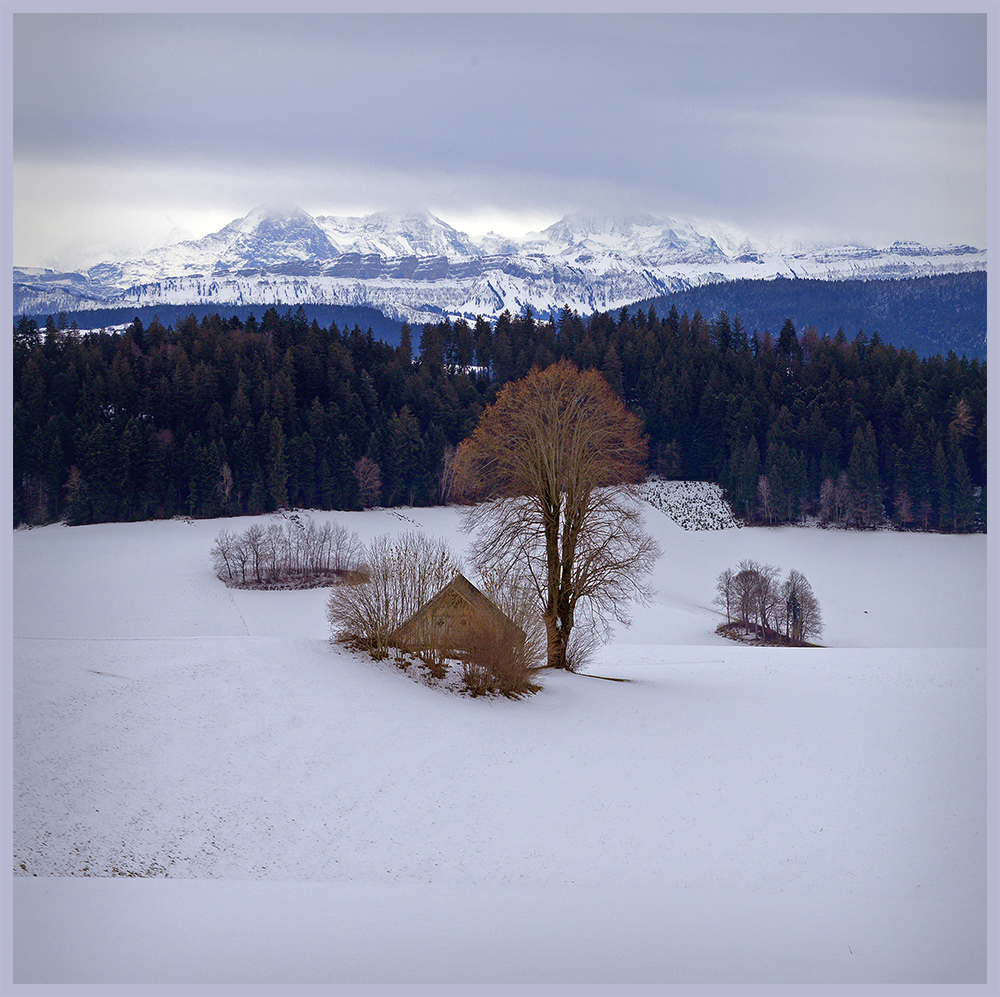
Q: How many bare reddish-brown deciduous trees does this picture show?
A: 1